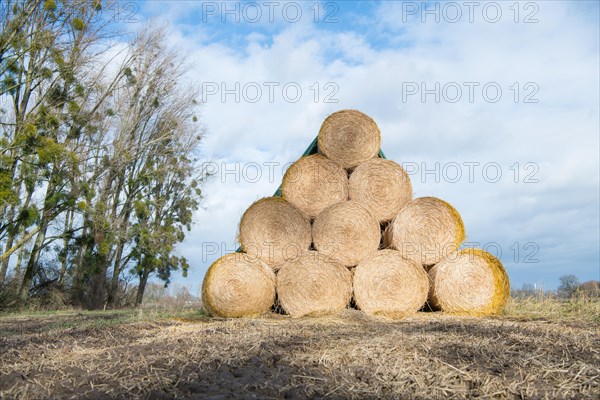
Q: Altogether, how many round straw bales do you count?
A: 10